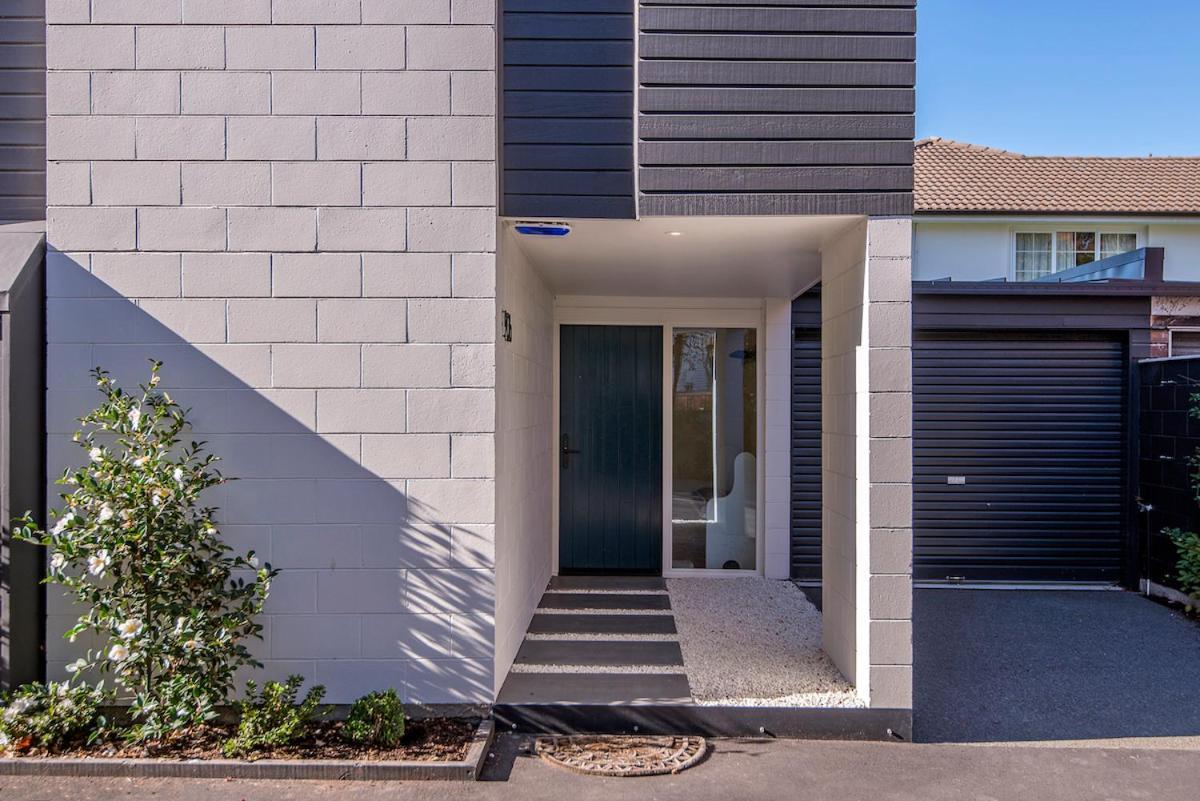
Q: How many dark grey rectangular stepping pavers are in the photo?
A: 5